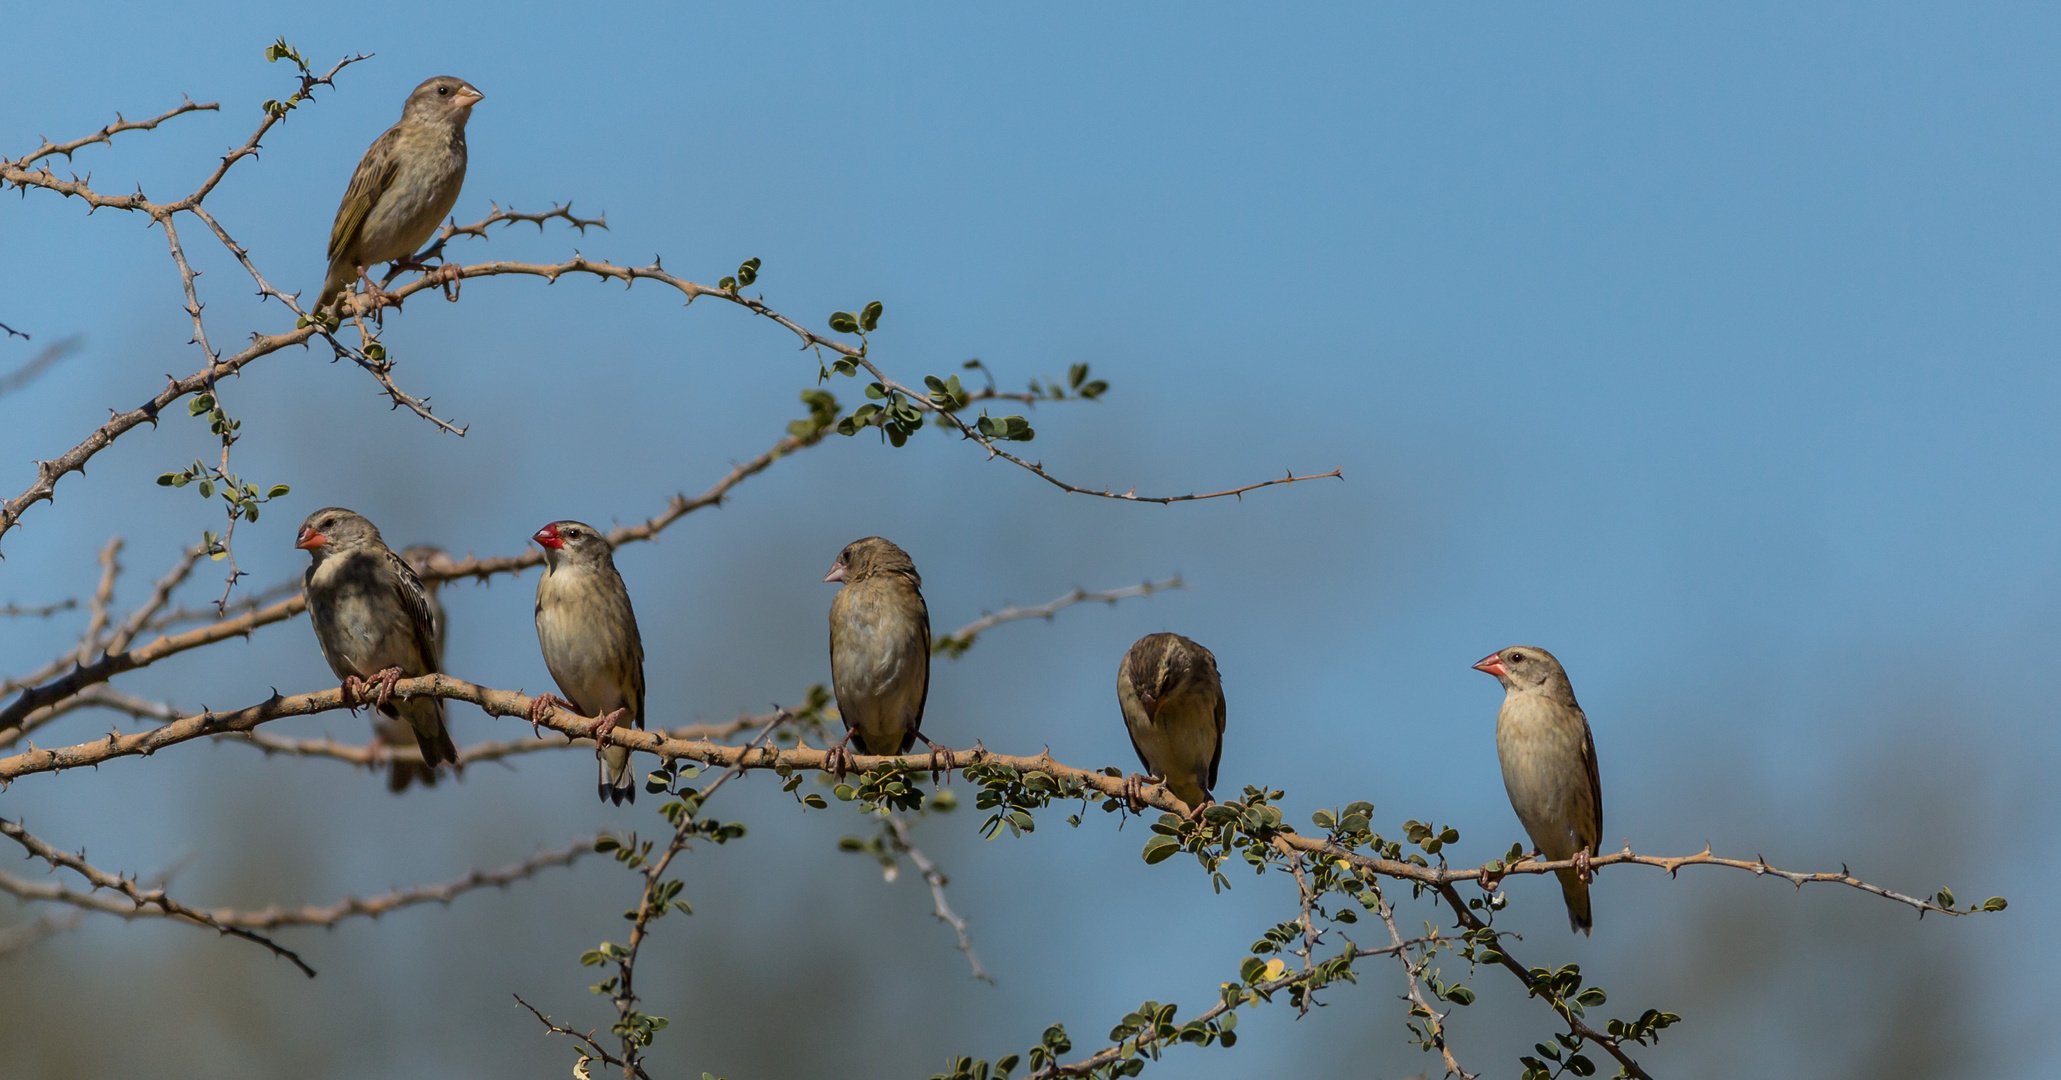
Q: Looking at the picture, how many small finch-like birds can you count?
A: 7